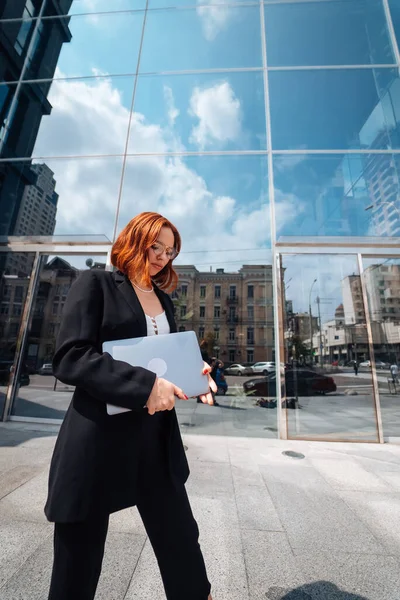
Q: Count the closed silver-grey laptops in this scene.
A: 1